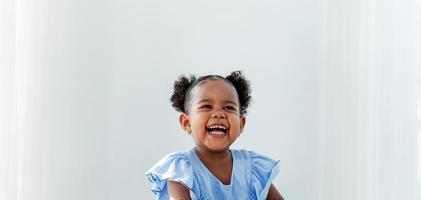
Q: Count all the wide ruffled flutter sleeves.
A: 2